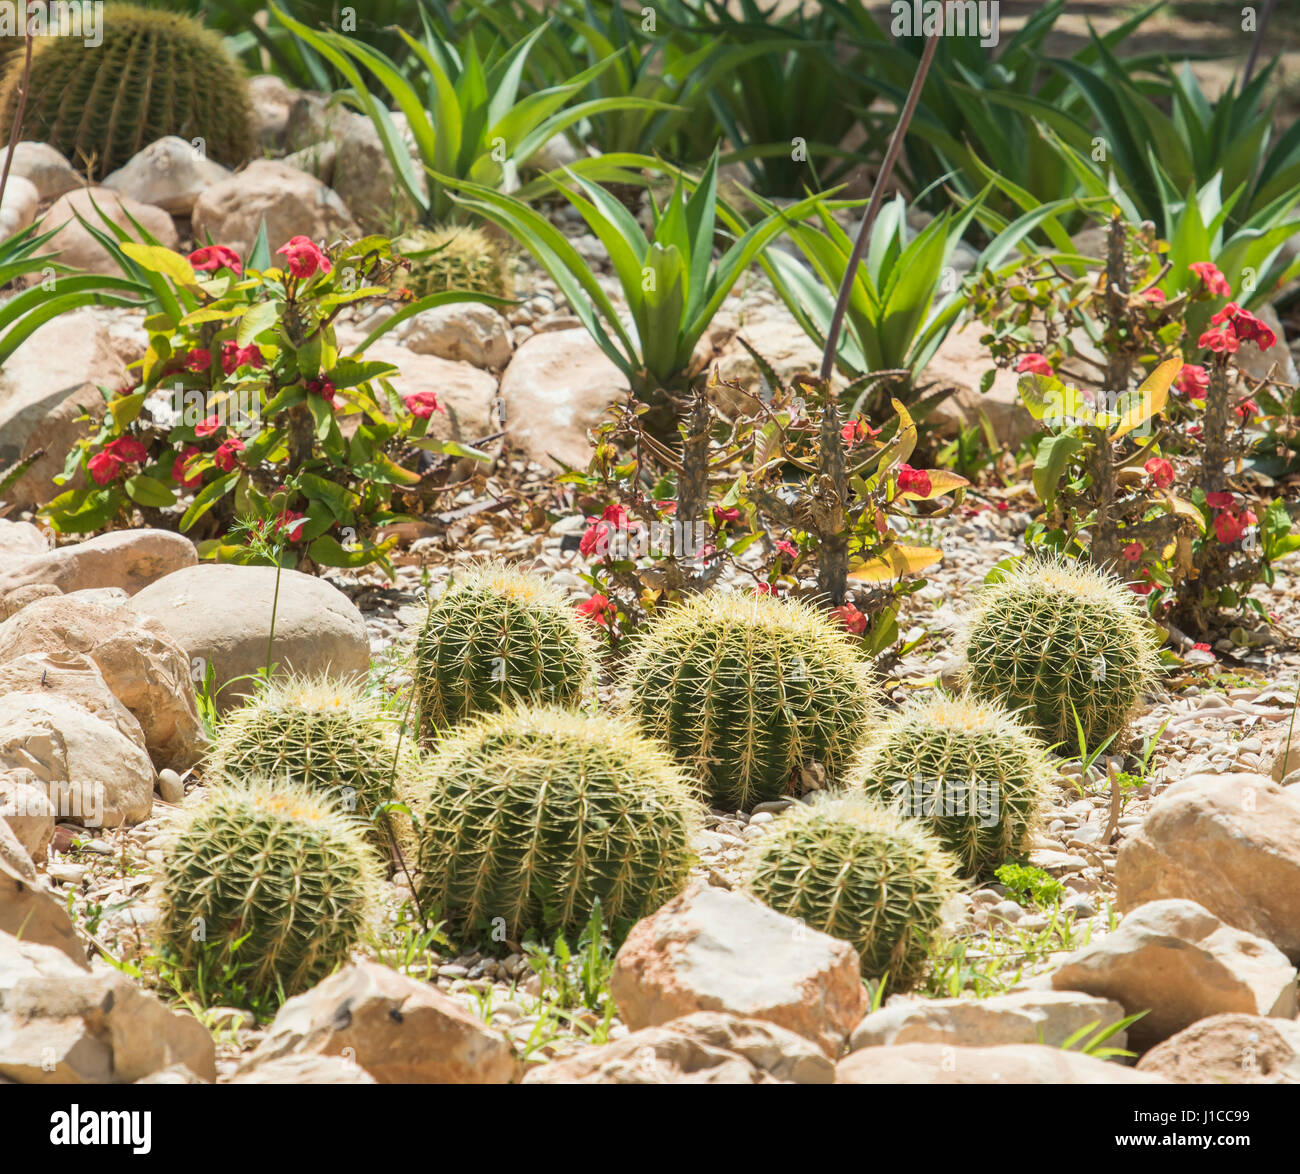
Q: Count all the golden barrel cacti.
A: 10